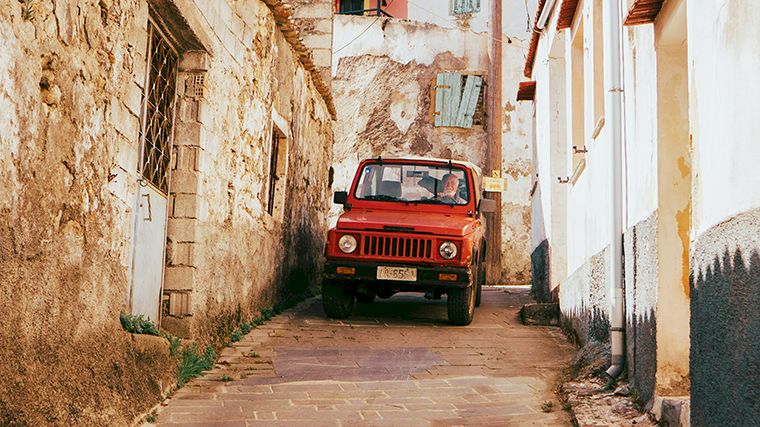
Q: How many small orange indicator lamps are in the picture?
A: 2